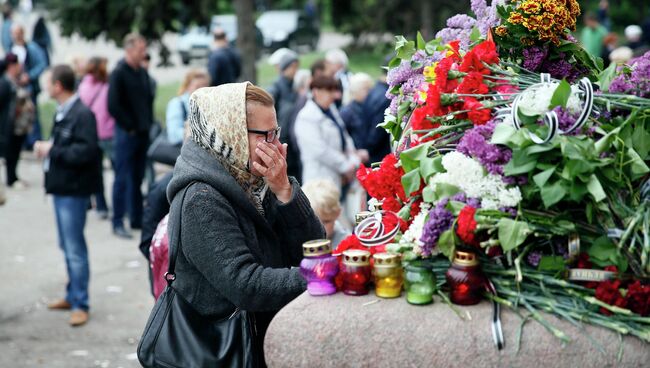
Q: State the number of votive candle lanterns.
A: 5